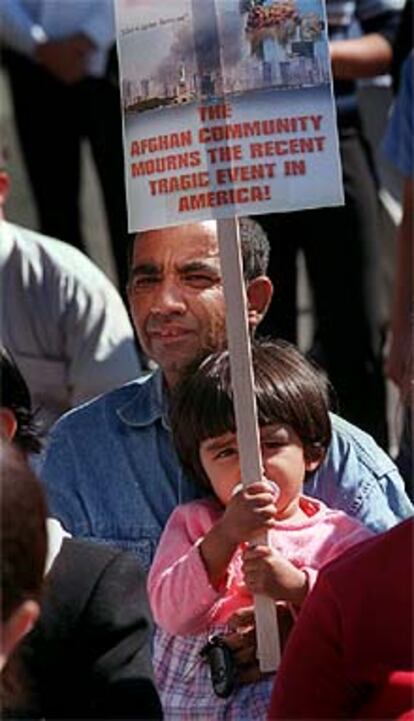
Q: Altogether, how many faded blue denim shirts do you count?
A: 1